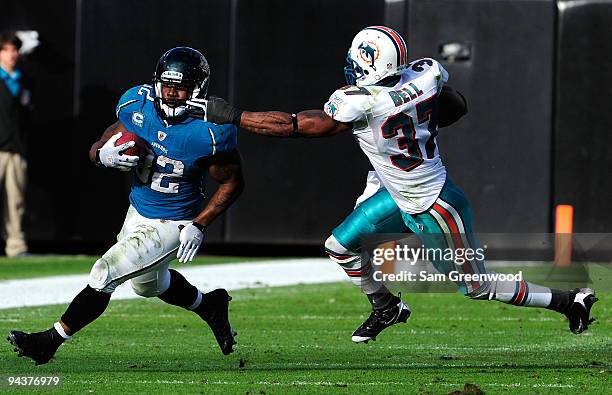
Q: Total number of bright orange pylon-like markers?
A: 1